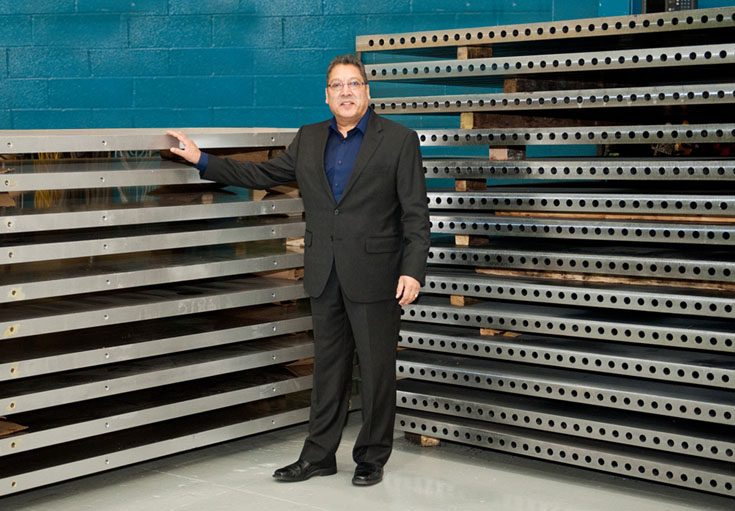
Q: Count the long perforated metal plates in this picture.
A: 14